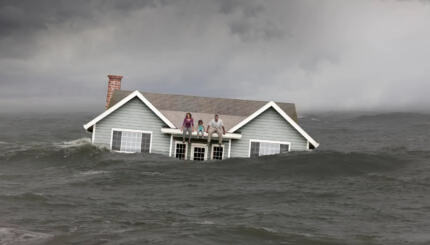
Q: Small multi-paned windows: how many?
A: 3